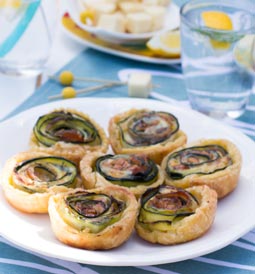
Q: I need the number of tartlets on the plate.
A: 7